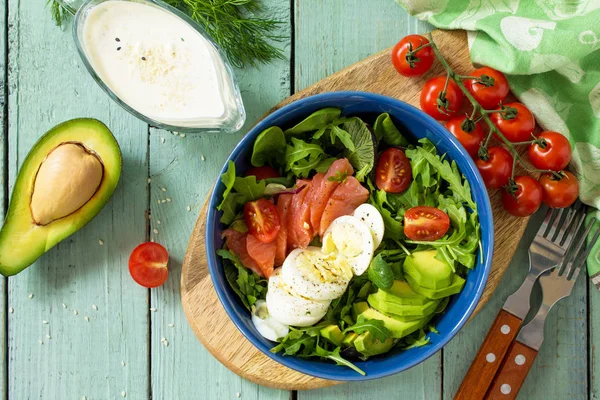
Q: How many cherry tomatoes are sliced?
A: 4